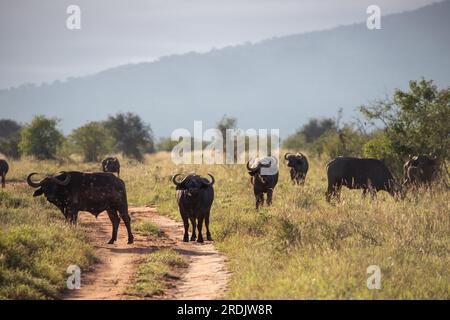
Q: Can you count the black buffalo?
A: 8